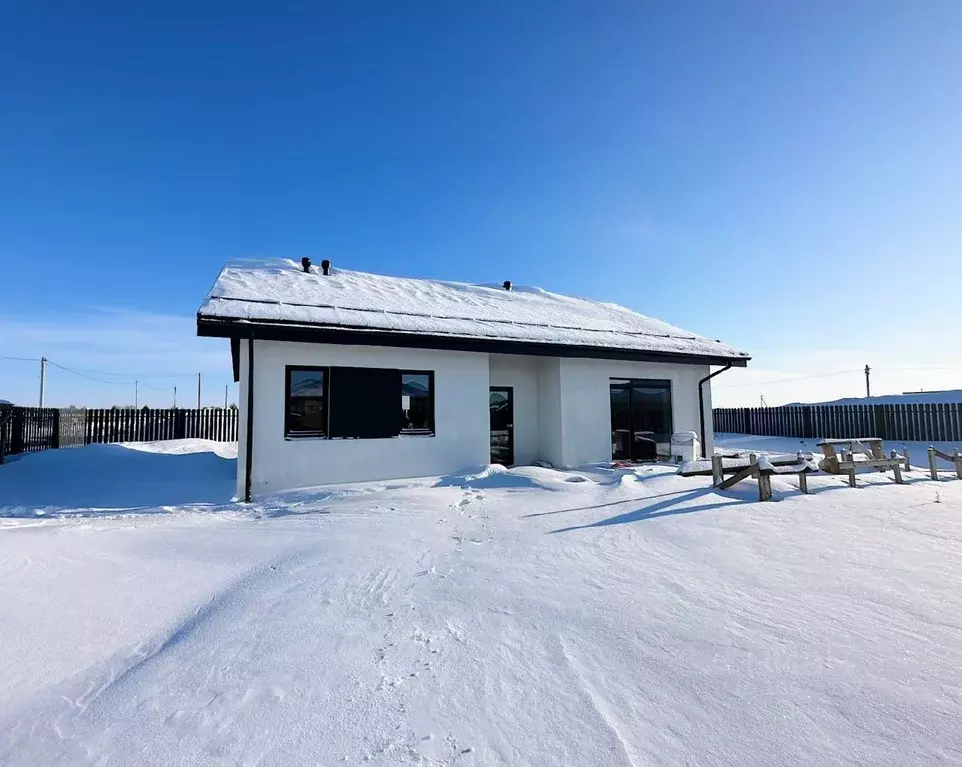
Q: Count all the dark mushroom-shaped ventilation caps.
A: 3